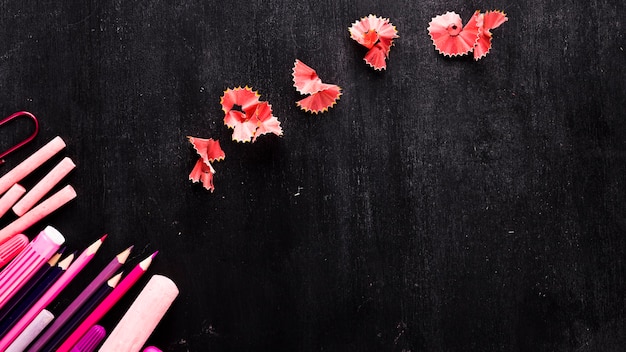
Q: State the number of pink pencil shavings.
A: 5